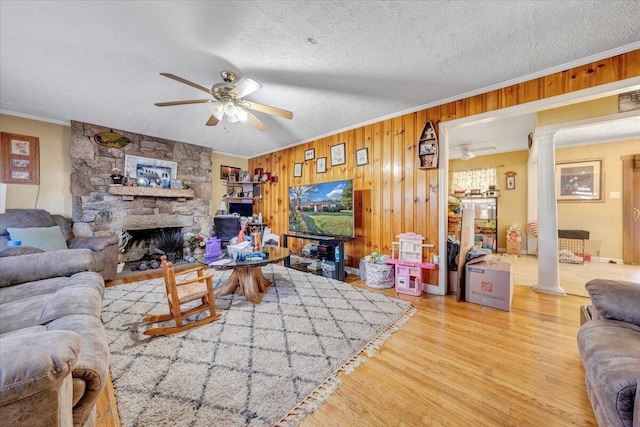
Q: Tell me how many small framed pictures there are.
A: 5